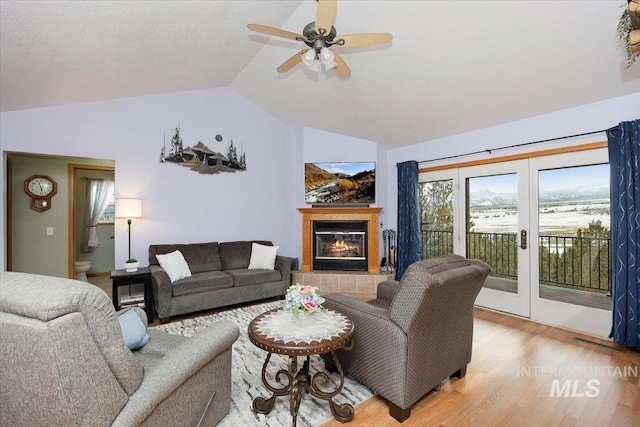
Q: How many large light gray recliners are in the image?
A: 1